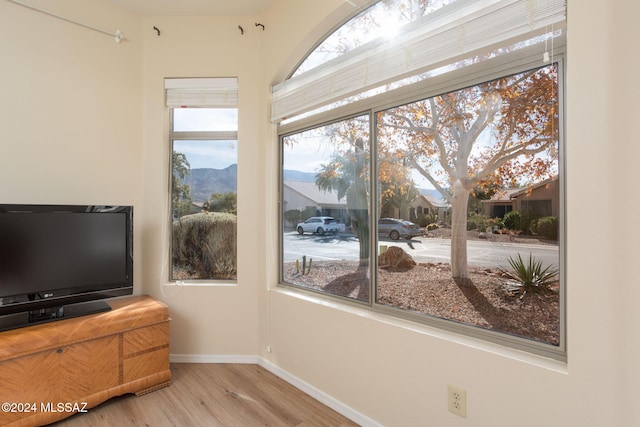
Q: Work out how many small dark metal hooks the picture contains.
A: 3